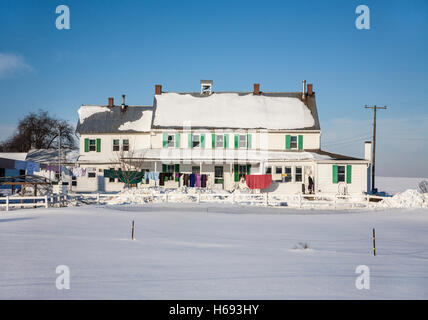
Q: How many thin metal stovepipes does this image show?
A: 2